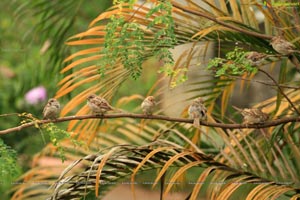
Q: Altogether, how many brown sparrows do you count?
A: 7